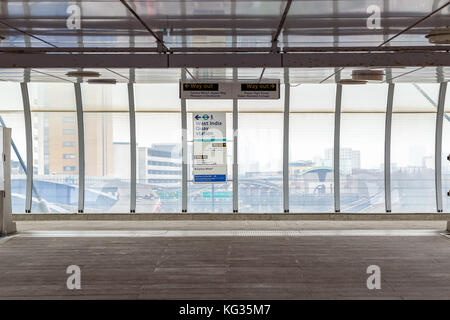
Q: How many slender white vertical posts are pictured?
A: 9